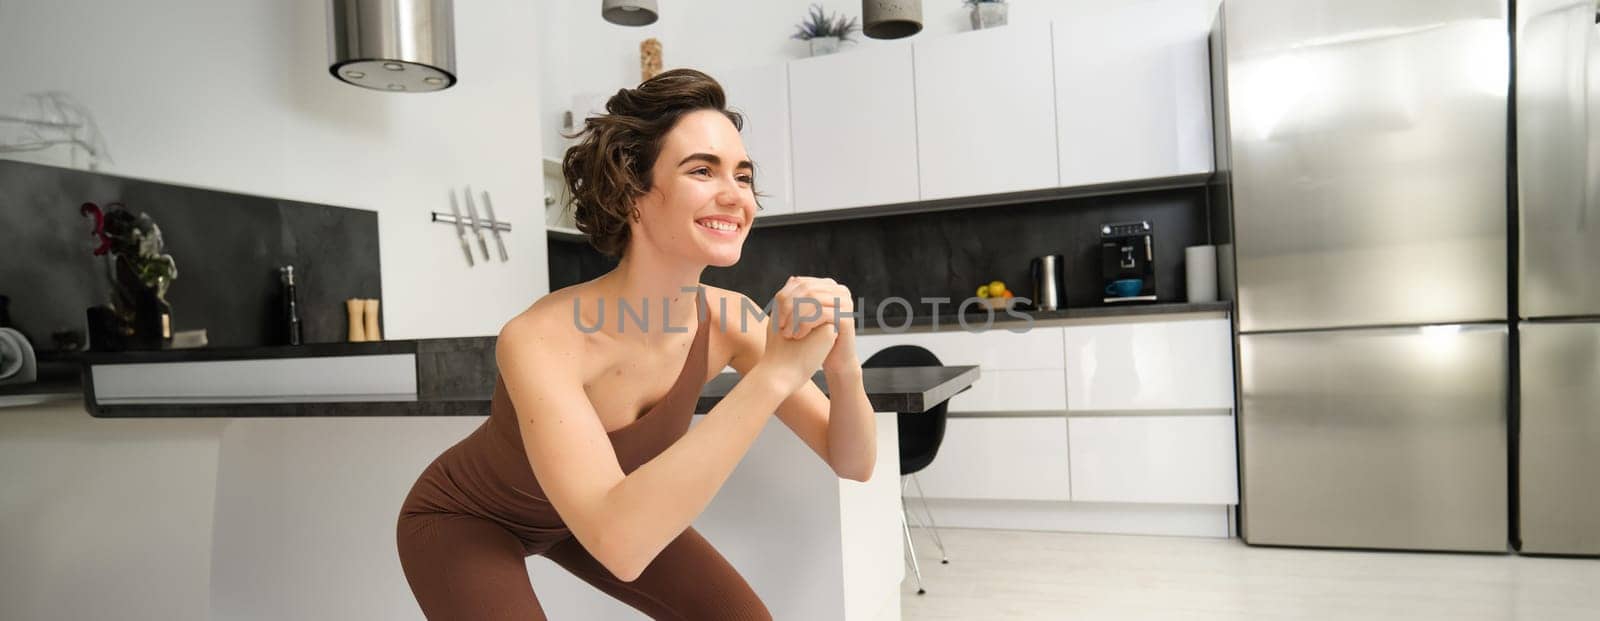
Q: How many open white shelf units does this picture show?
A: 1